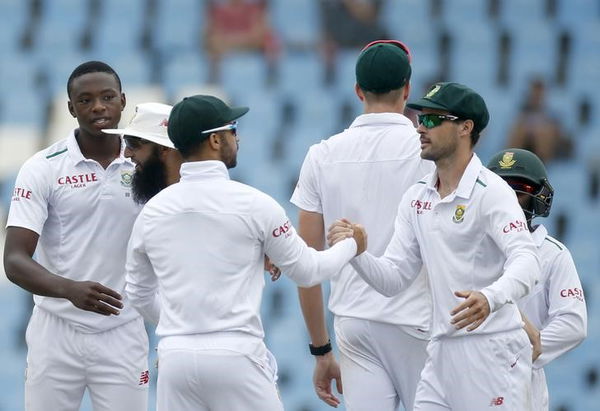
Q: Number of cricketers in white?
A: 6